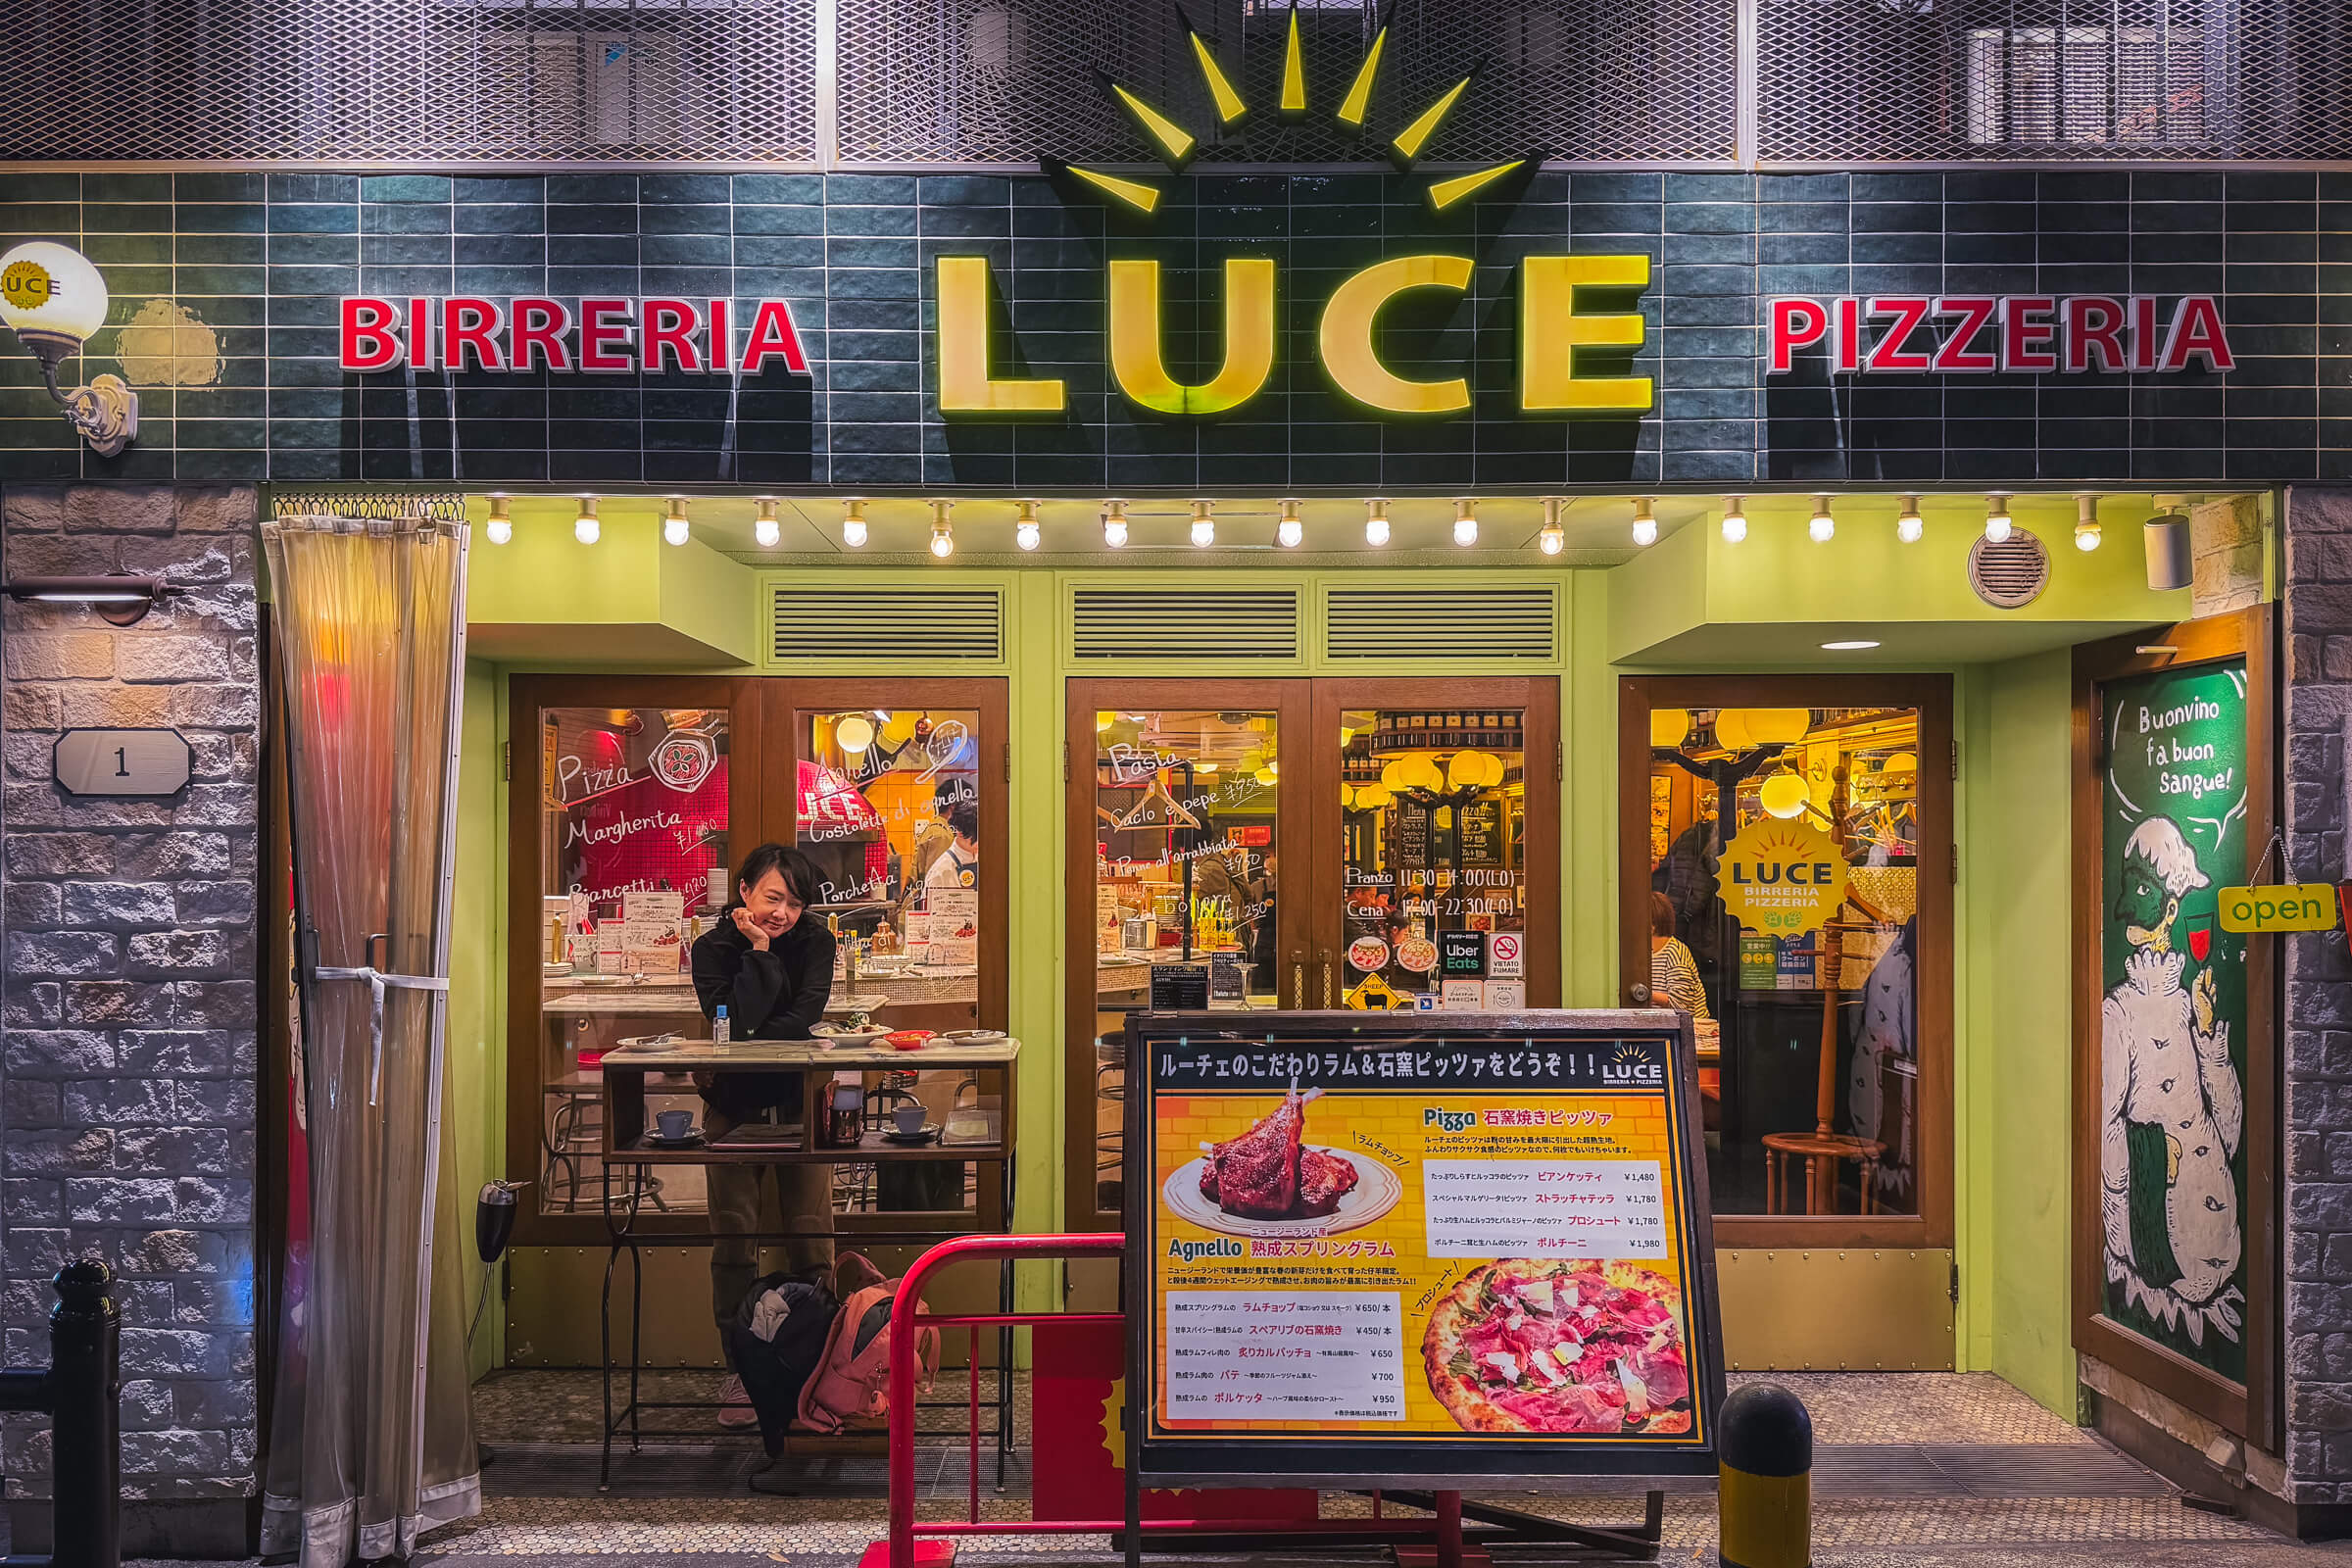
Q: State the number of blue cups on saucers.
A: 2